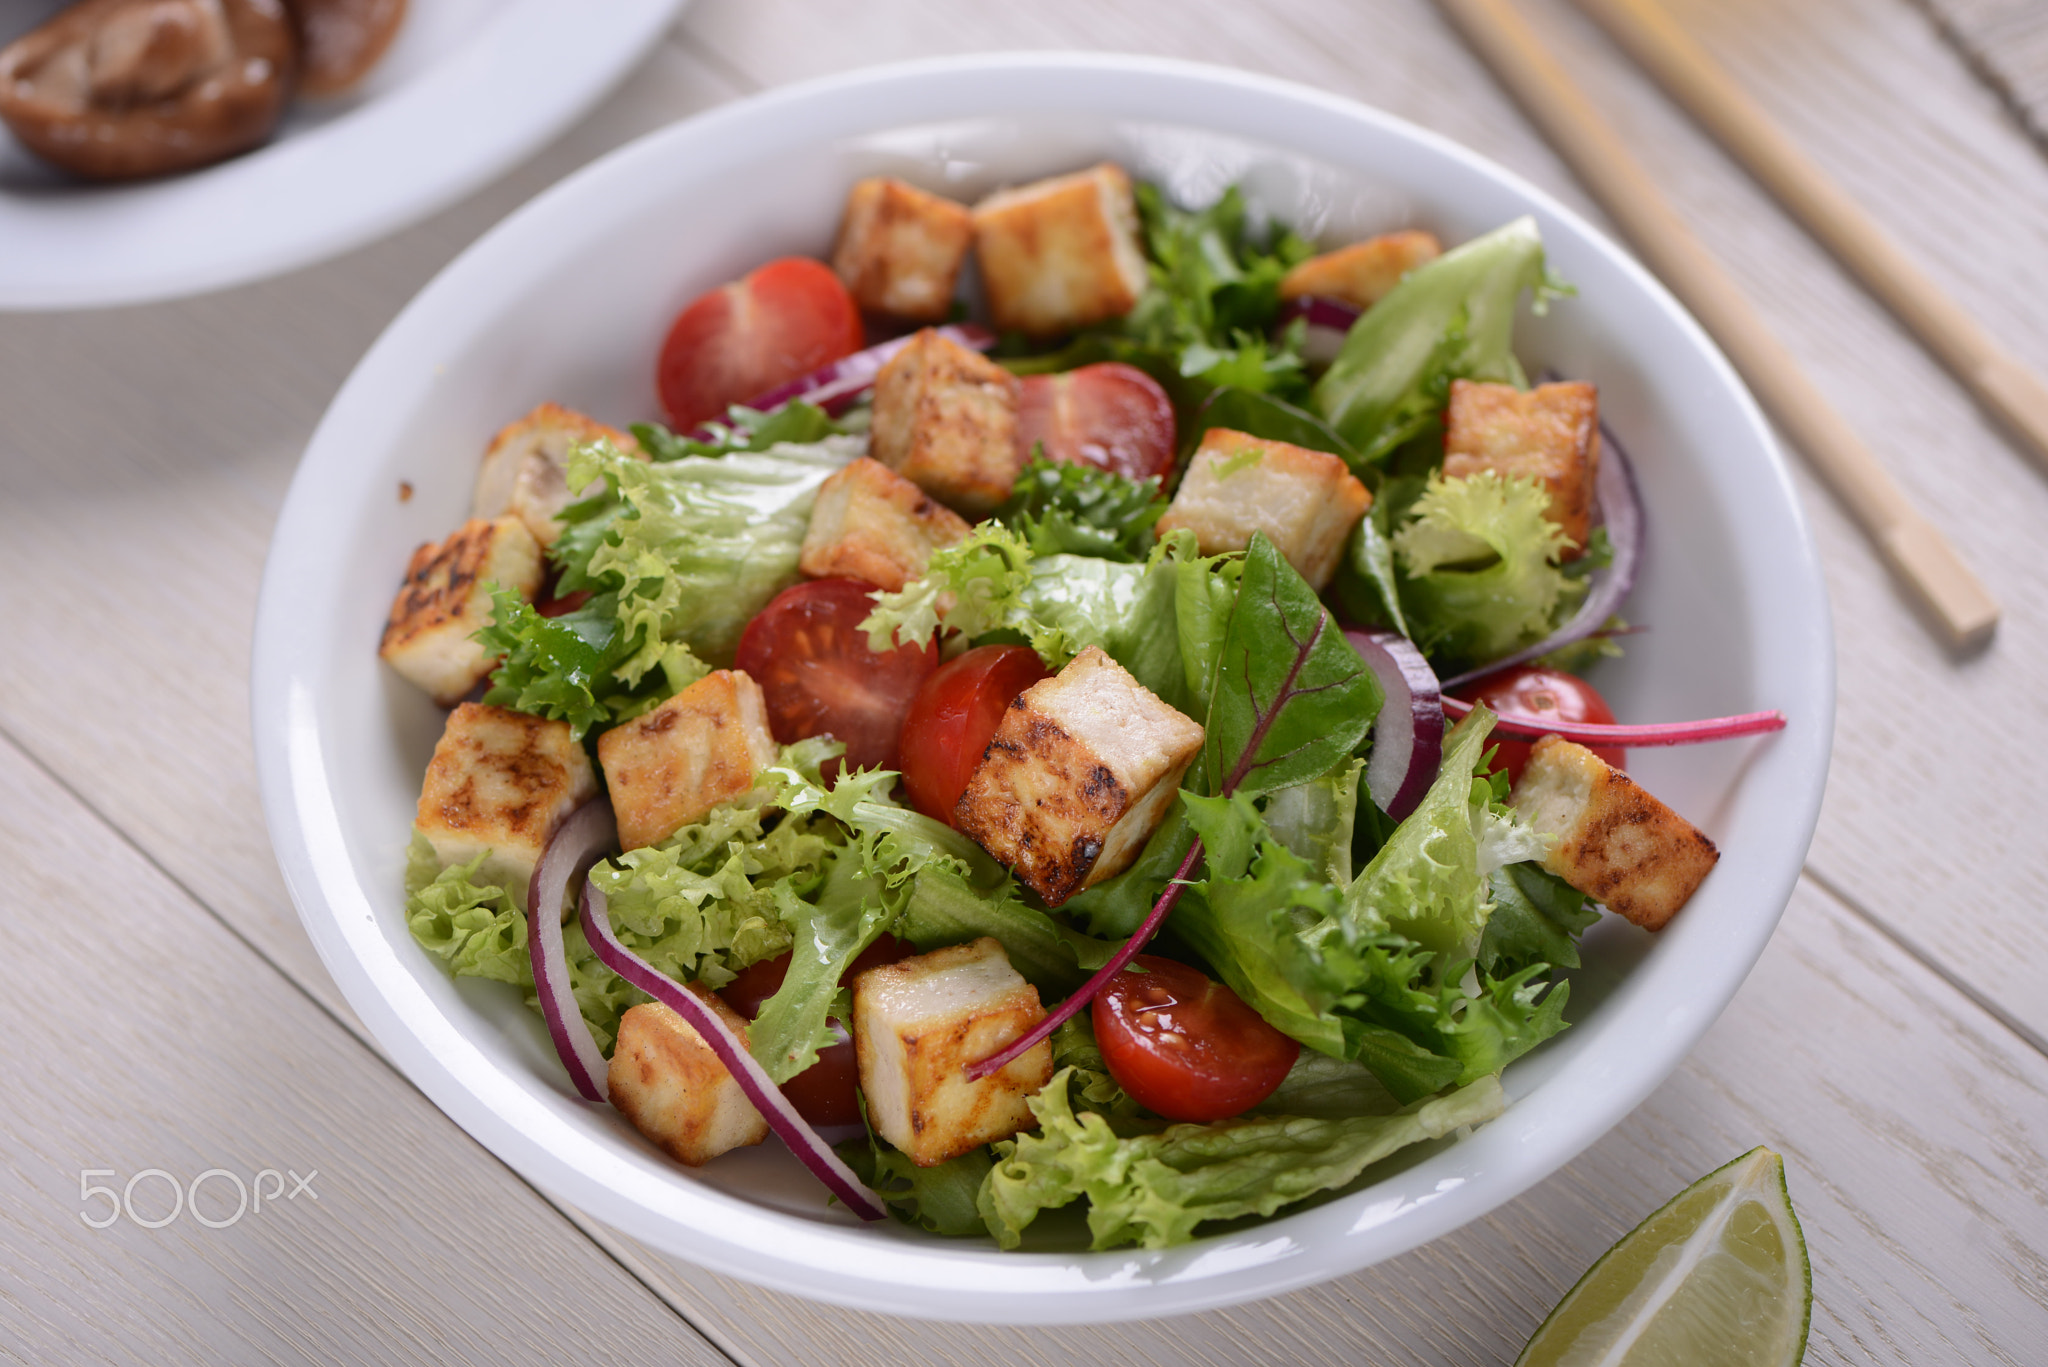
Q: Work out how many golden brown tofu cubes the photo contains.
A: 15